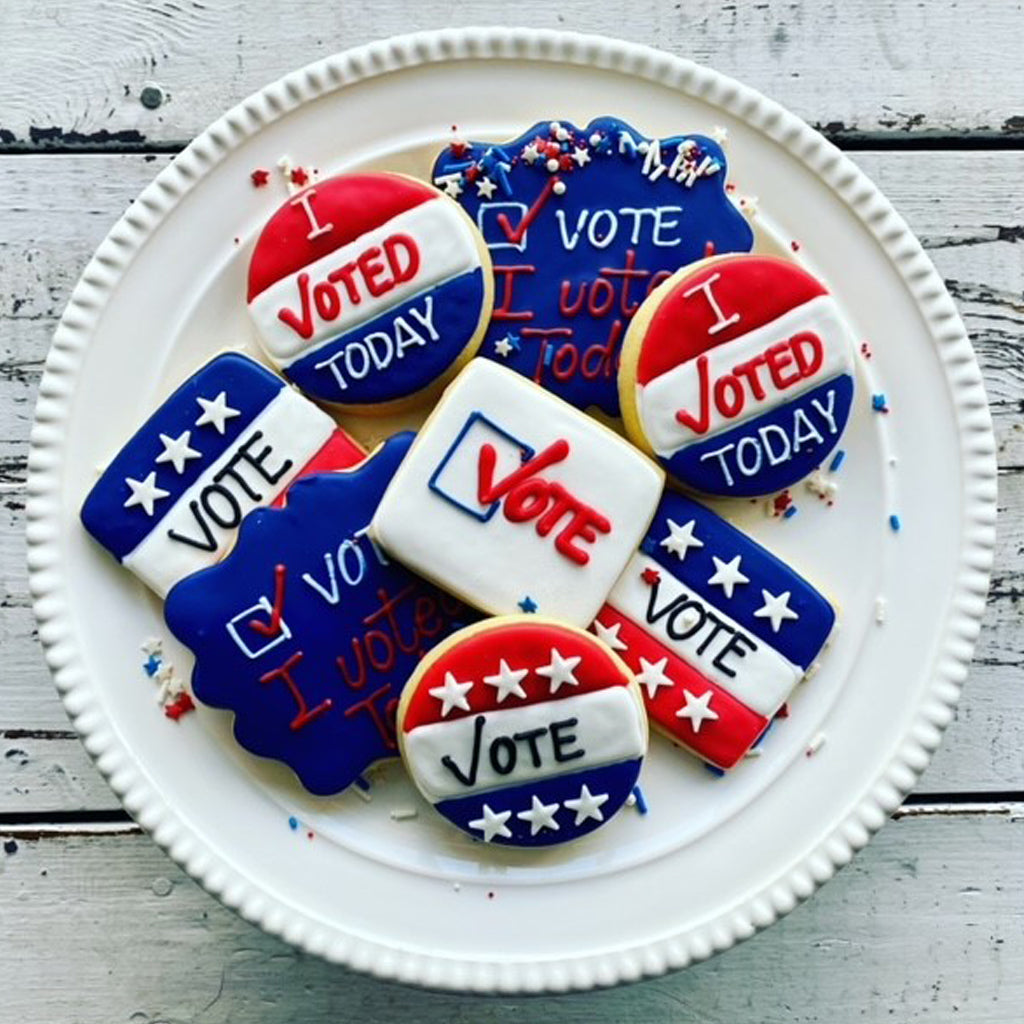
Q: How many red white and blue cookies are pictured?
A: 8